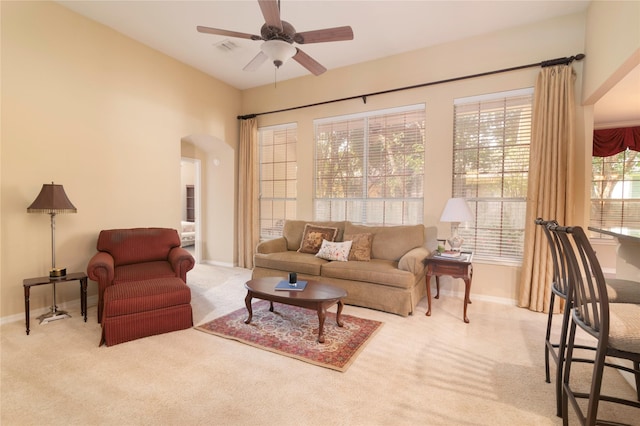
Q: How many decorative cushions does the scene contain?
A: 3